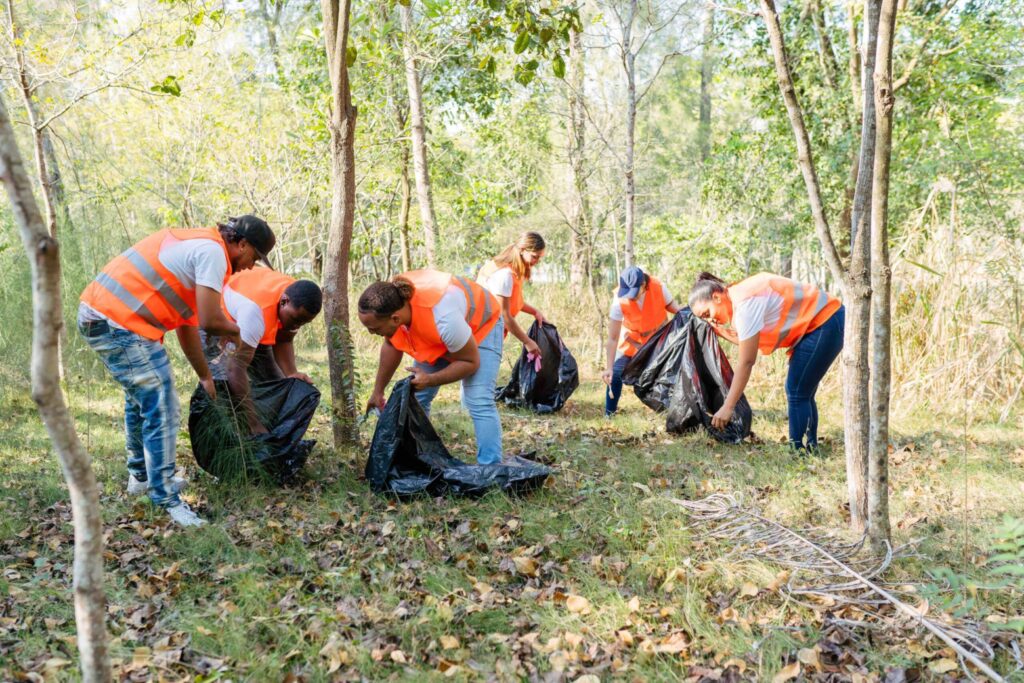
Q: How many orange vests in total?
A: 6